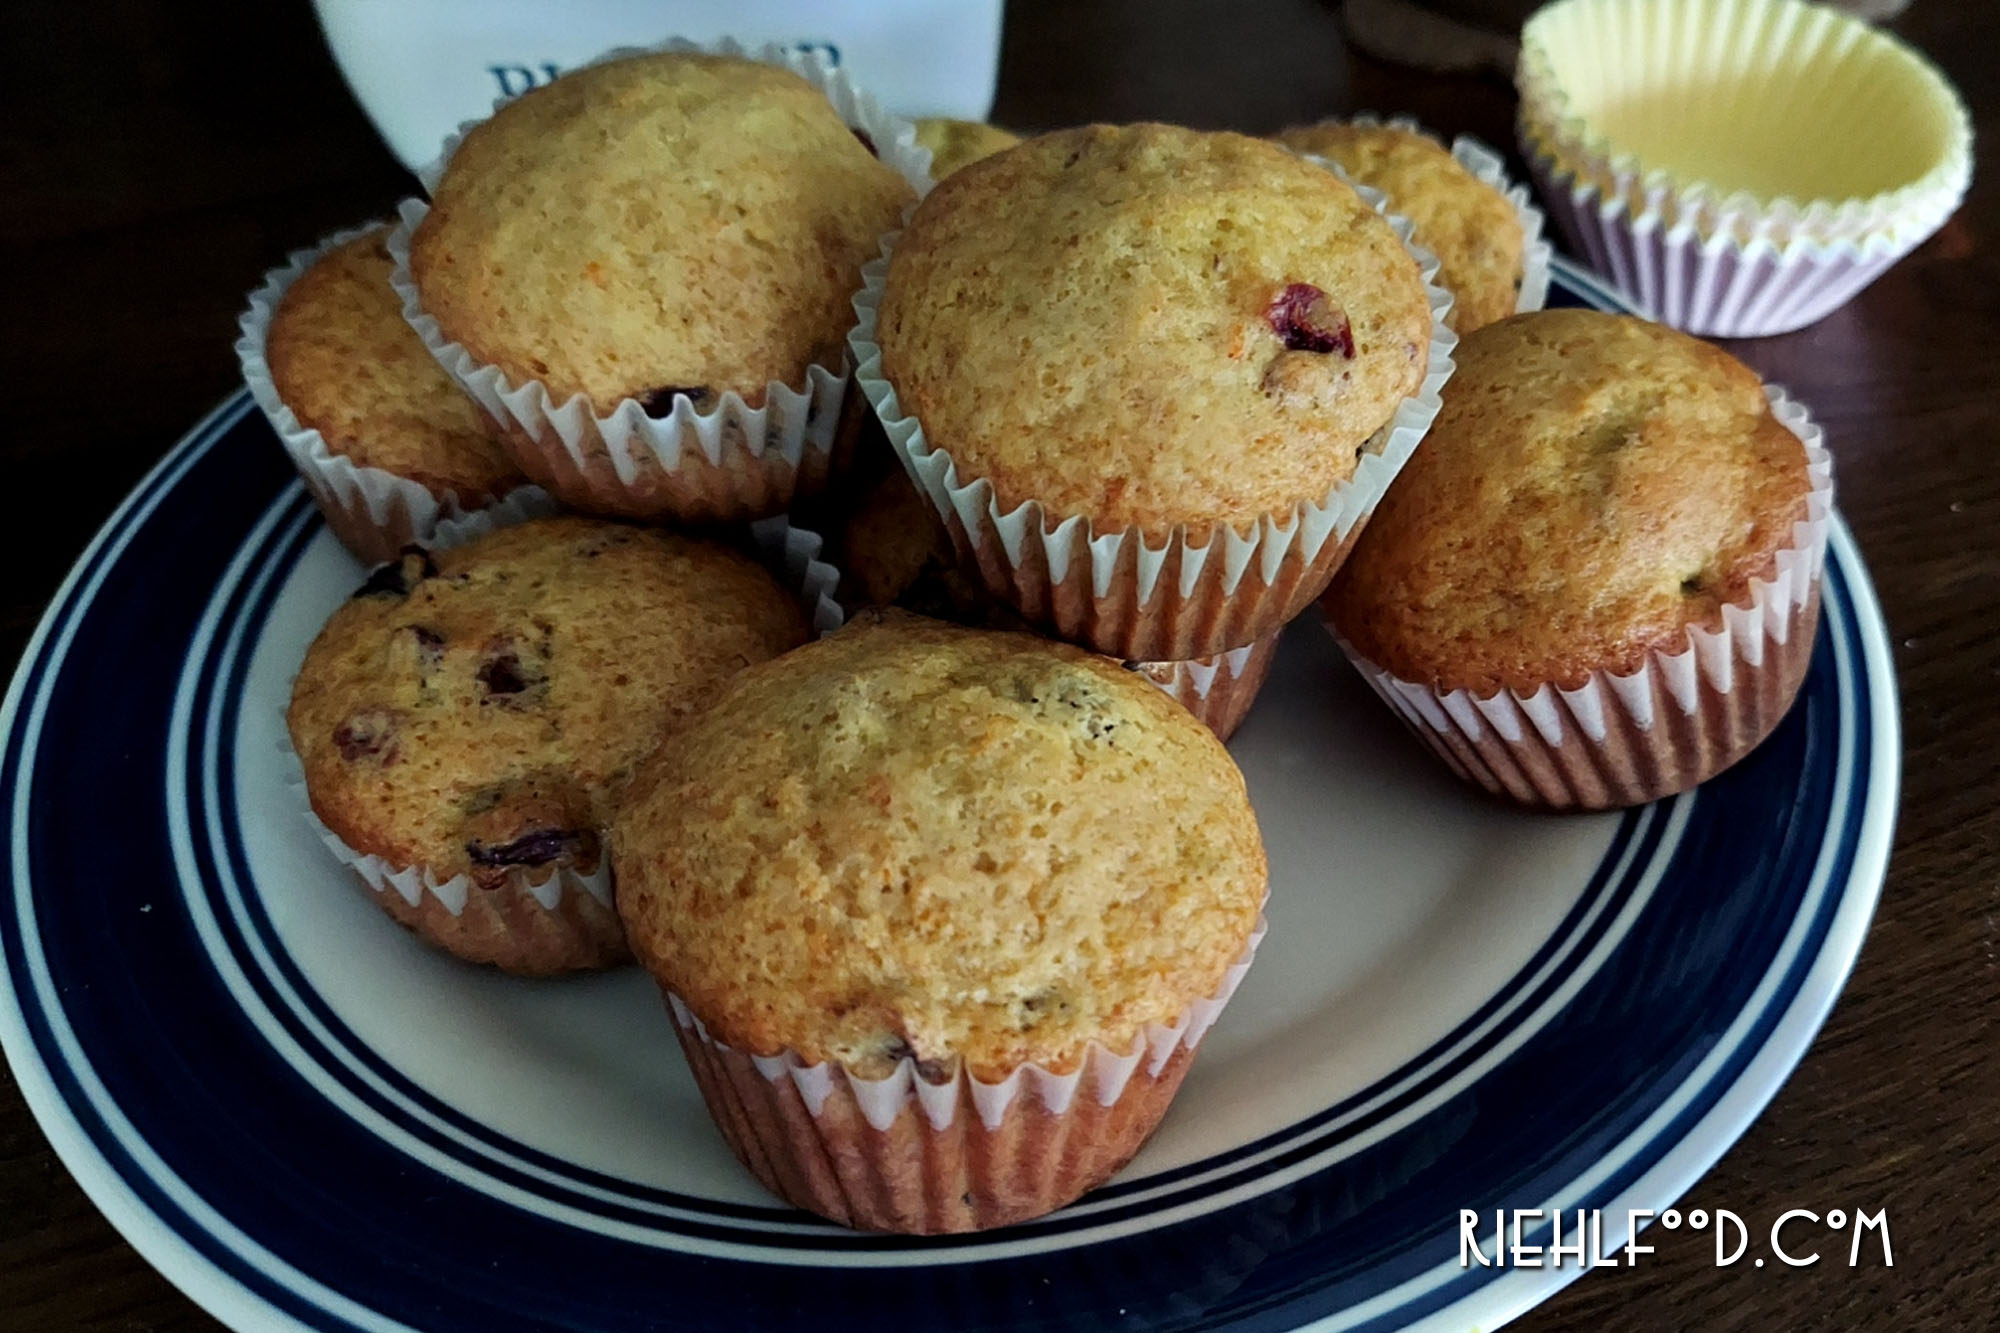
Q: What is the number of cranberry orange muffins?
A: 9